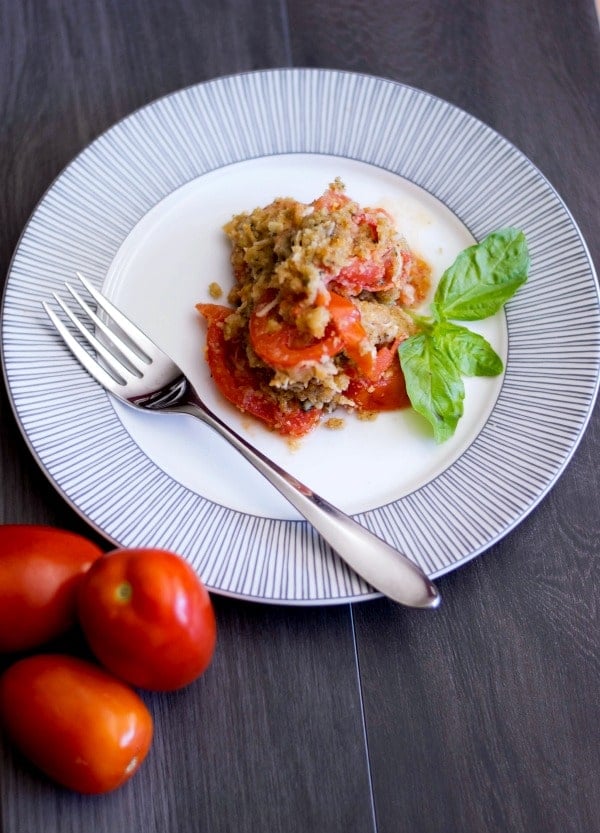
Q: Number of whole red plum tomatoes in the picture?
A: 3